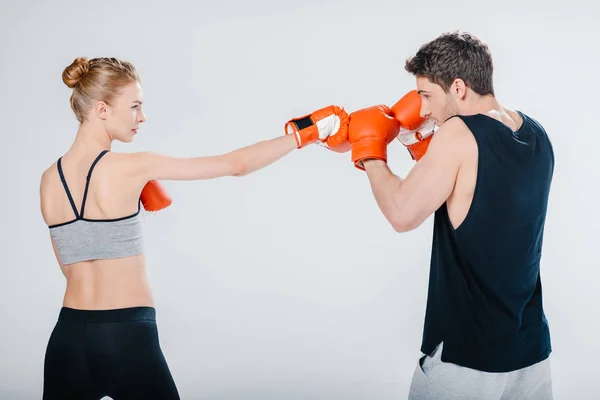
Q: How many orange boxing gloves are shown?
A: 4